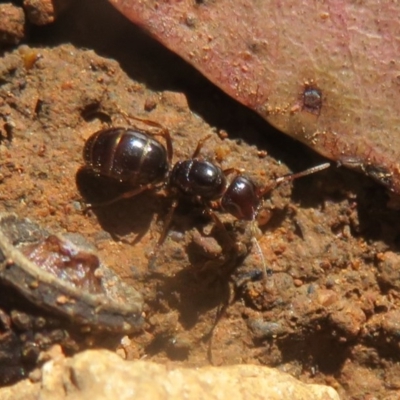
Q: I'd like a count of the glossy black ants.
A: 1